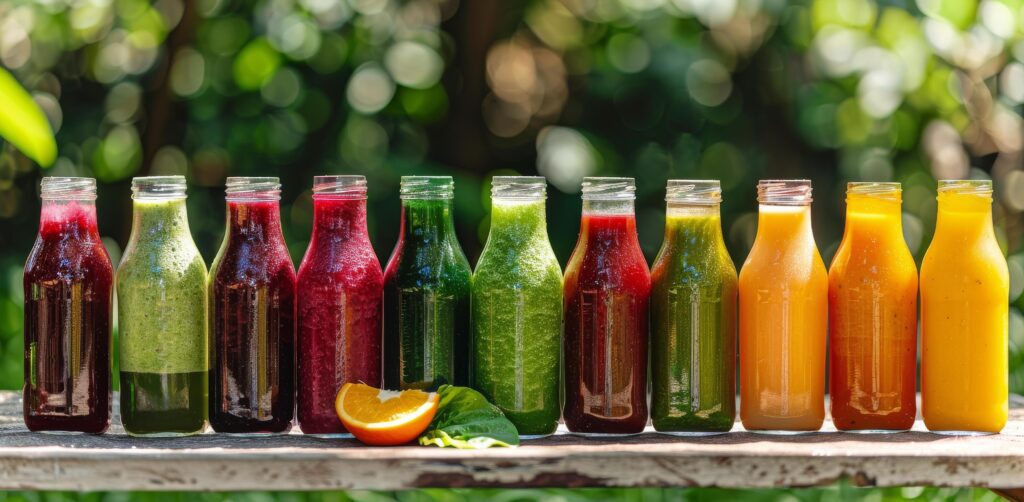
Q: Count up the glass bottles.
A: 11